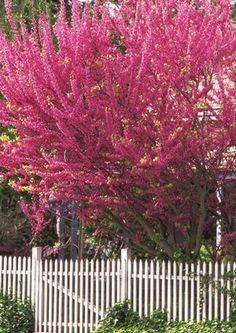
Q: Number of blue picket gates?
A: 0